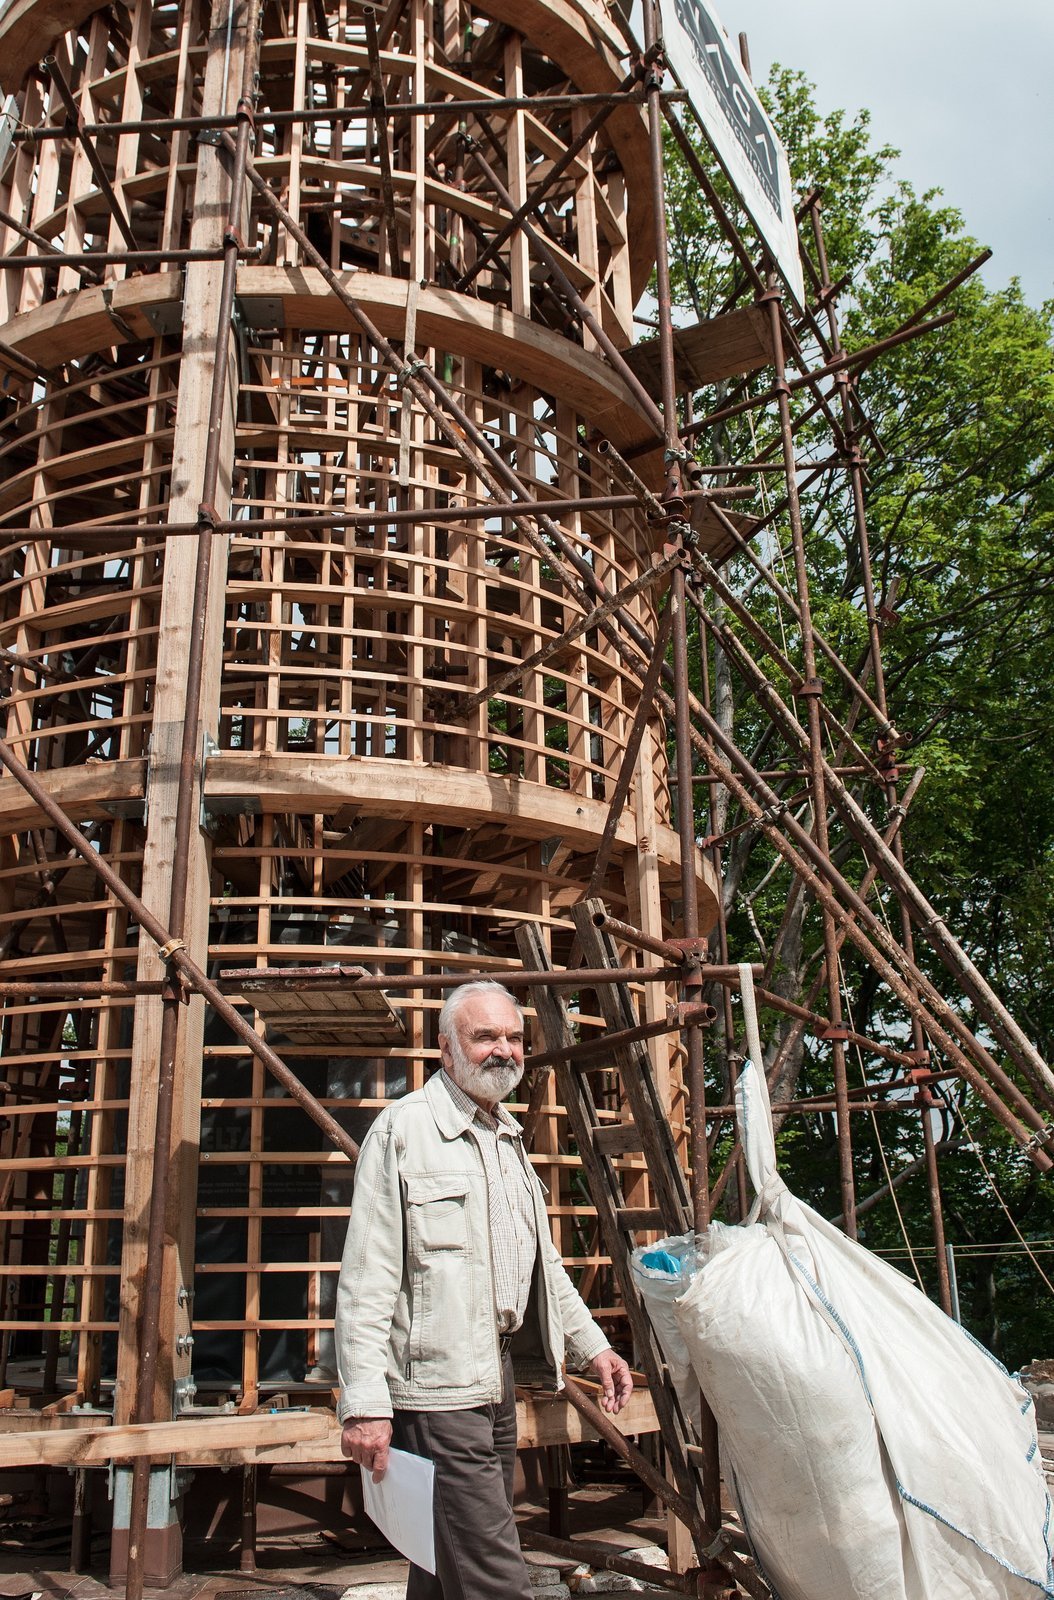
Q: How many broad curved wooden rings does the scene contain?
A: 3